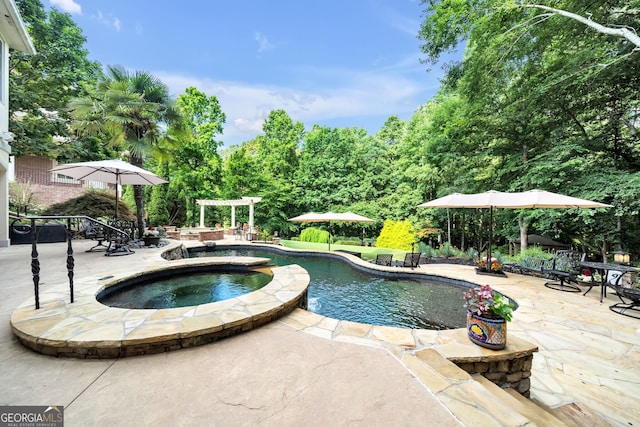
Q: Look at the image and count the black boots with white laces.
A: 0